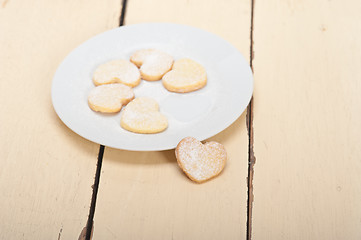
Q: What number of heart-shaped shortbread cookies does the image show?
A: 6